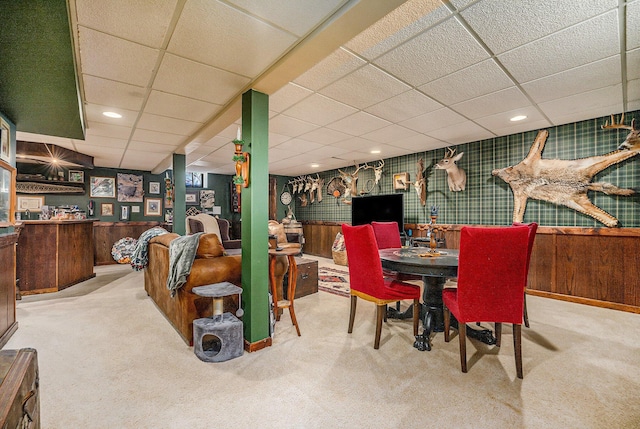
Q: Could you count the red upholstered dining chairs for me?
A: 4